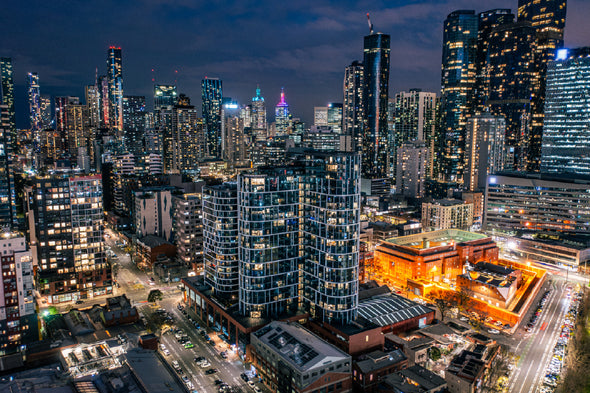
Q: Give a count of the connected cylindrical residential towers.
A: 3